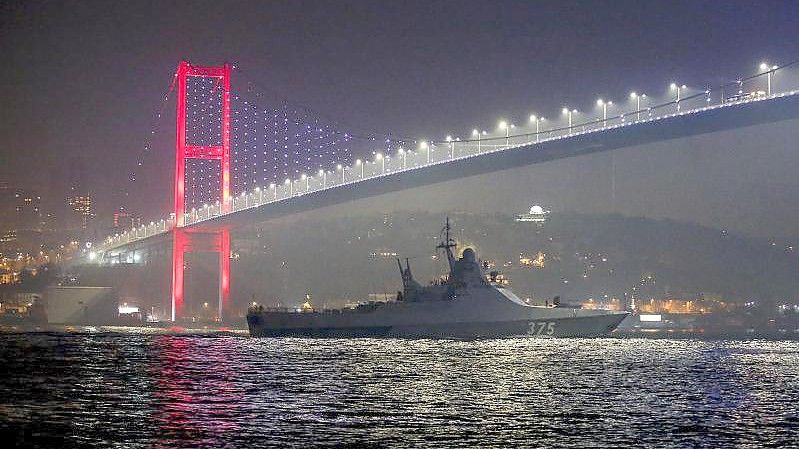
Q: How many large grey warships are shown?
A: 1